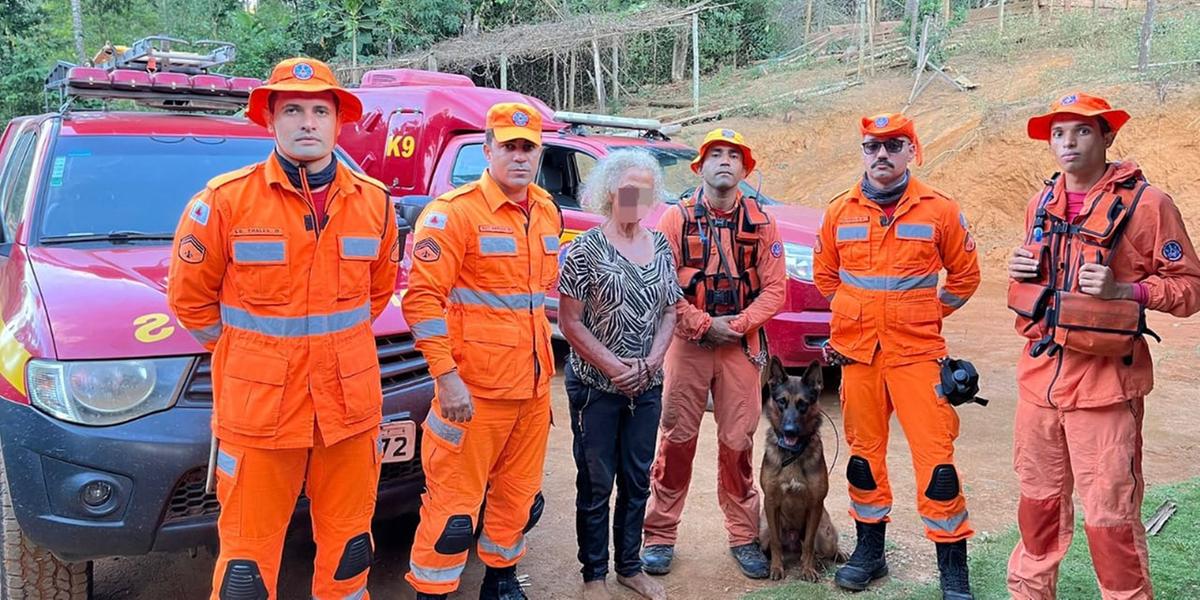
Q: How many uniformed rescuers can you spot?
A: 5